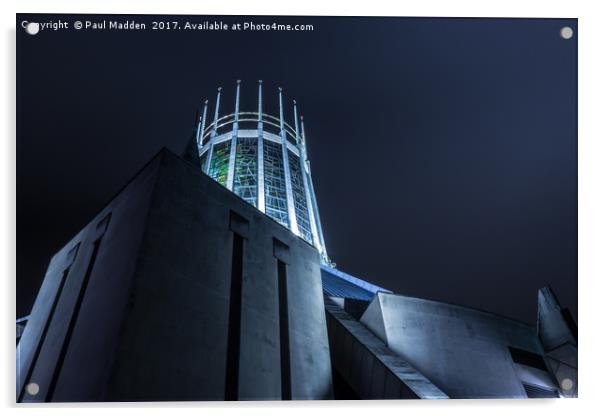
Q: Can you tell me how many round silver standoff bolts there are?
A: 4